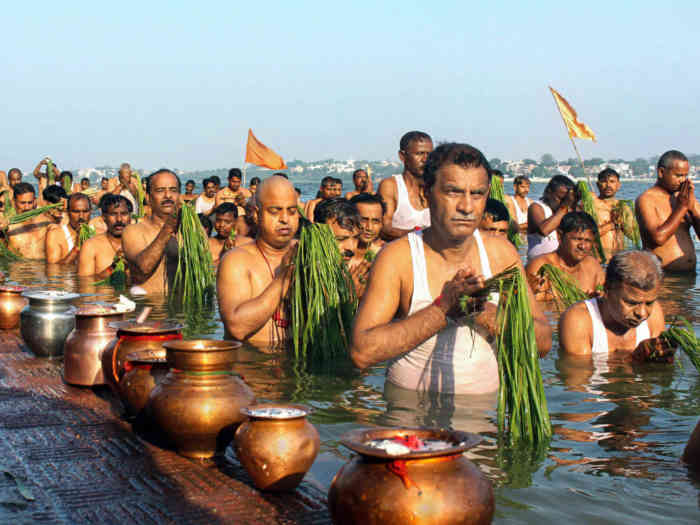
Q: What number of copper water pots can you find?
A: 7